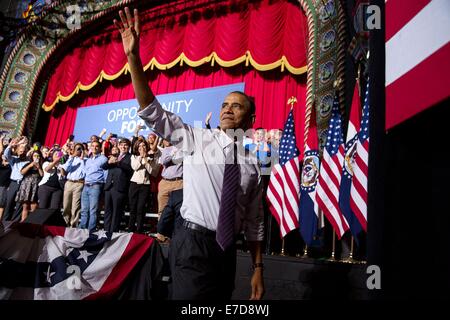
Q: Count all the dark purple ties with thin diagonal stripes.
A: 1